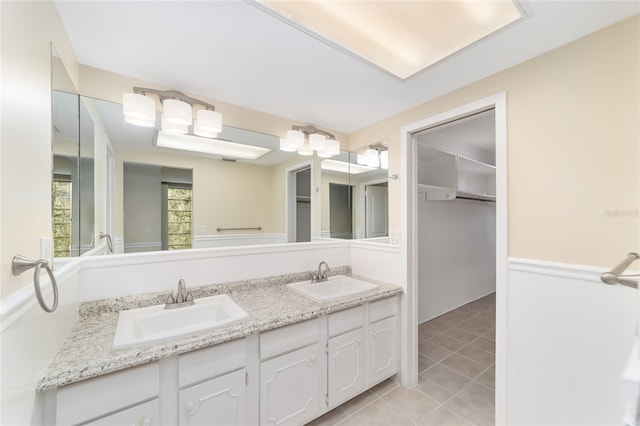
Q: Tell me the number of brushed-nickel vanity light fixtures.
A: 2